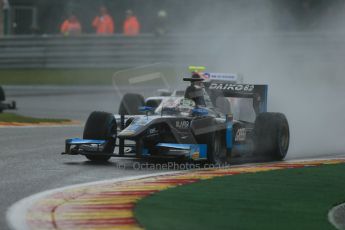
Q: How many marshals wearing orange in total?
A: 3